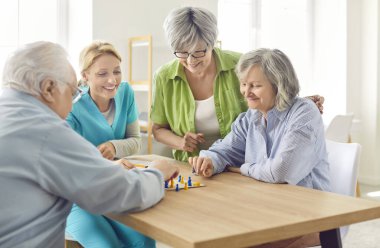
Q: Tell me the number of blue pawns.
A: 4